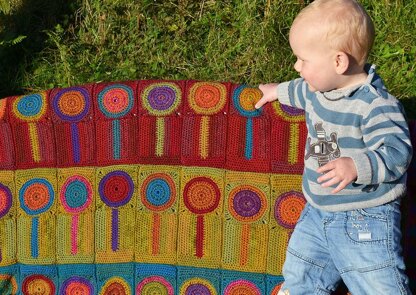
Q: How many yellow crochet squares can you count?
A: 8